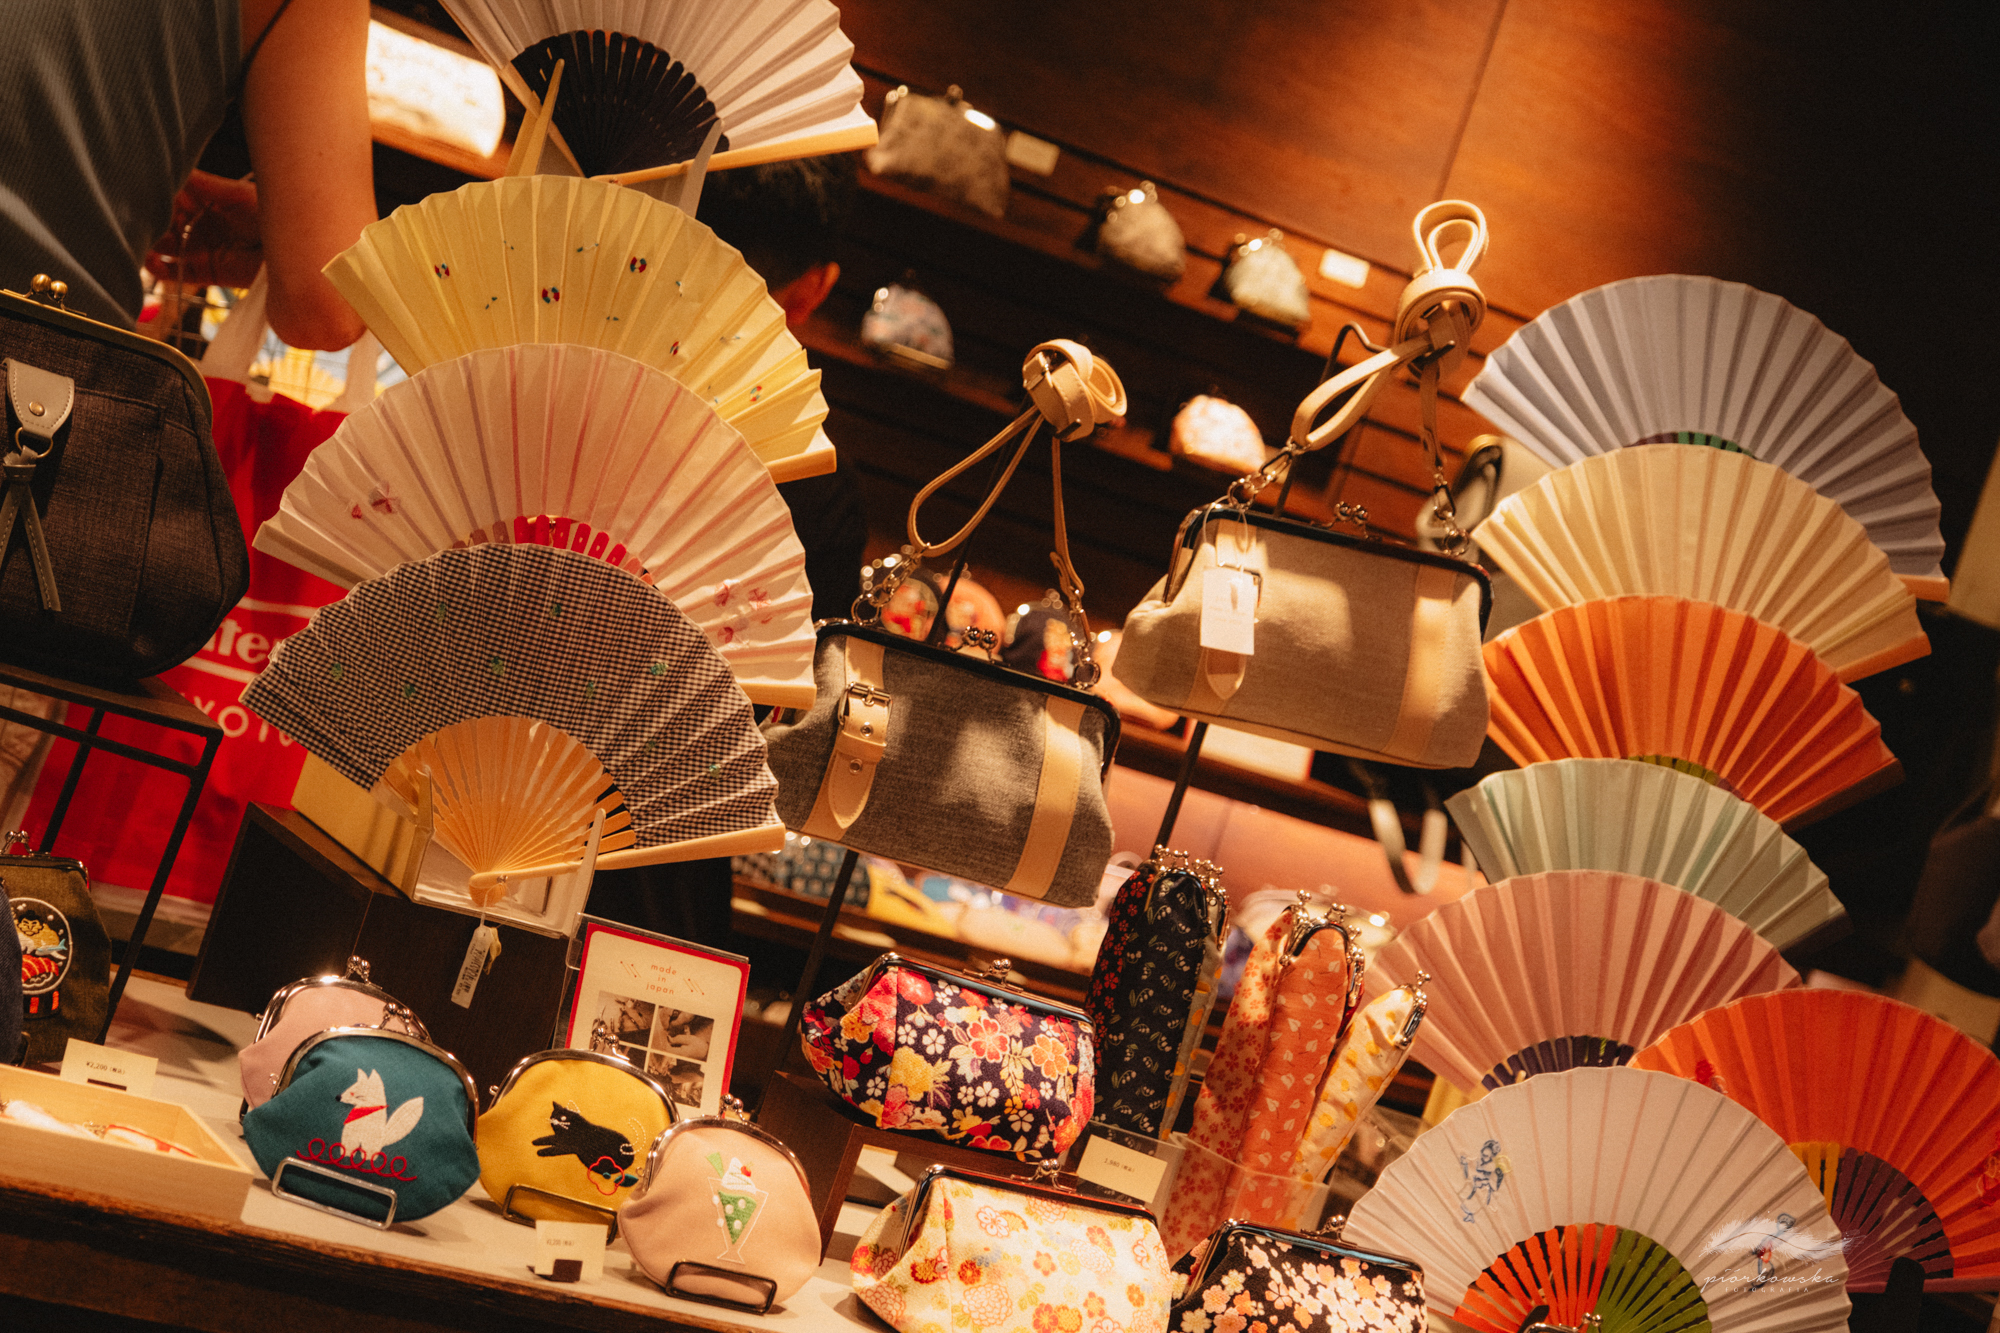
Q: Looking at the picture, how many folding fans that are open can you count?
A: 11